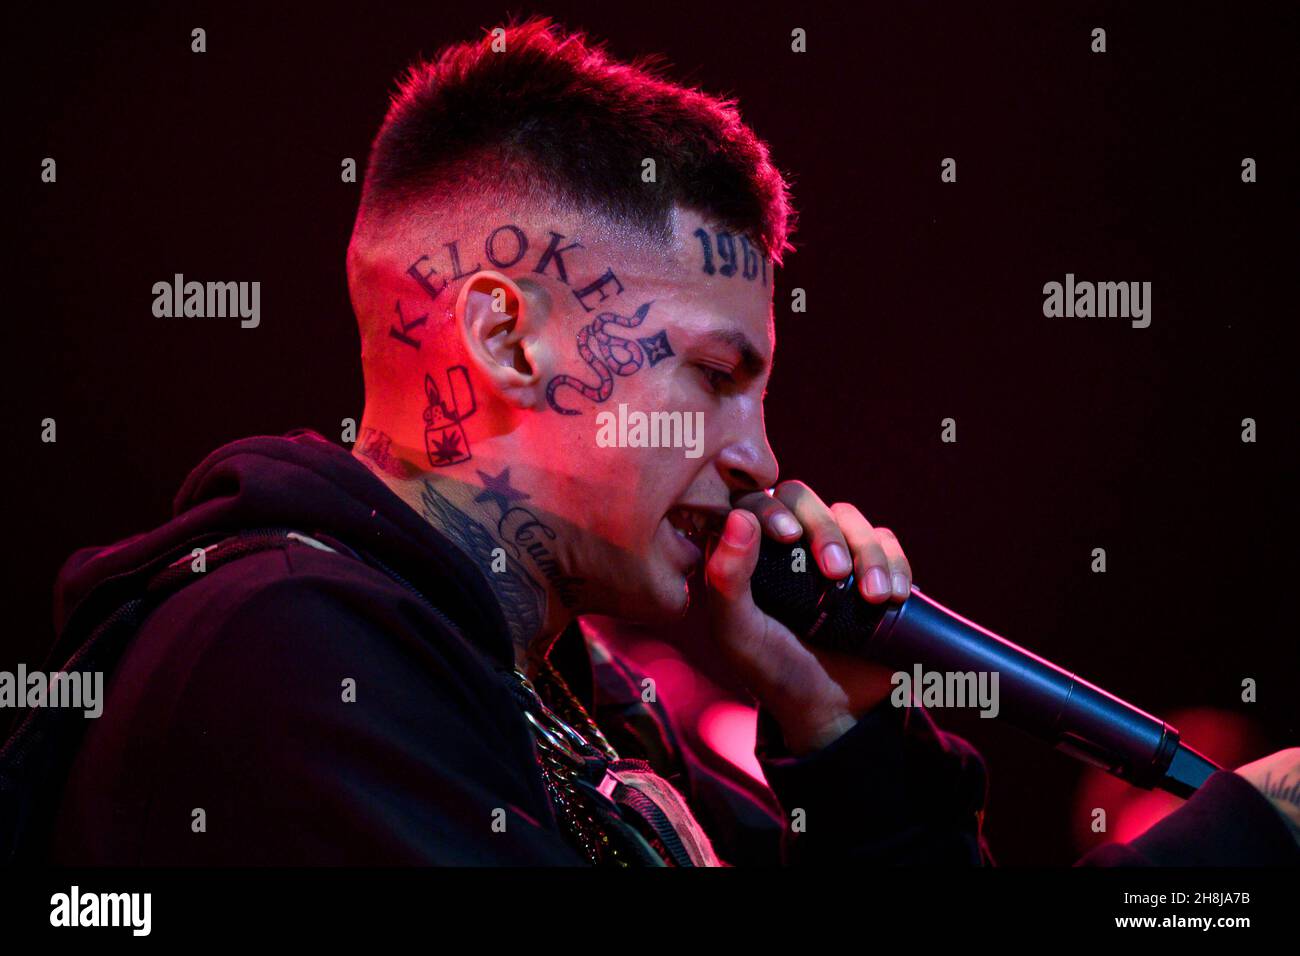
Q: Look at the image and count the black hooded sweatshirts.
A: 1